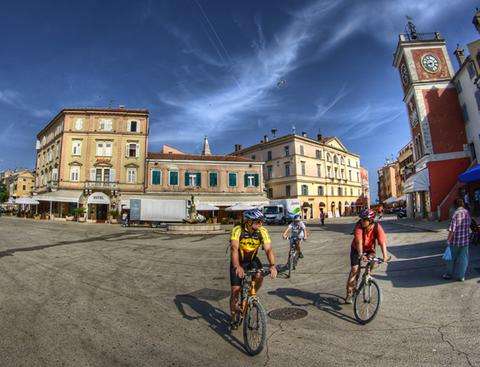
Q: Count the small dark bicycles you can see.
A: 1